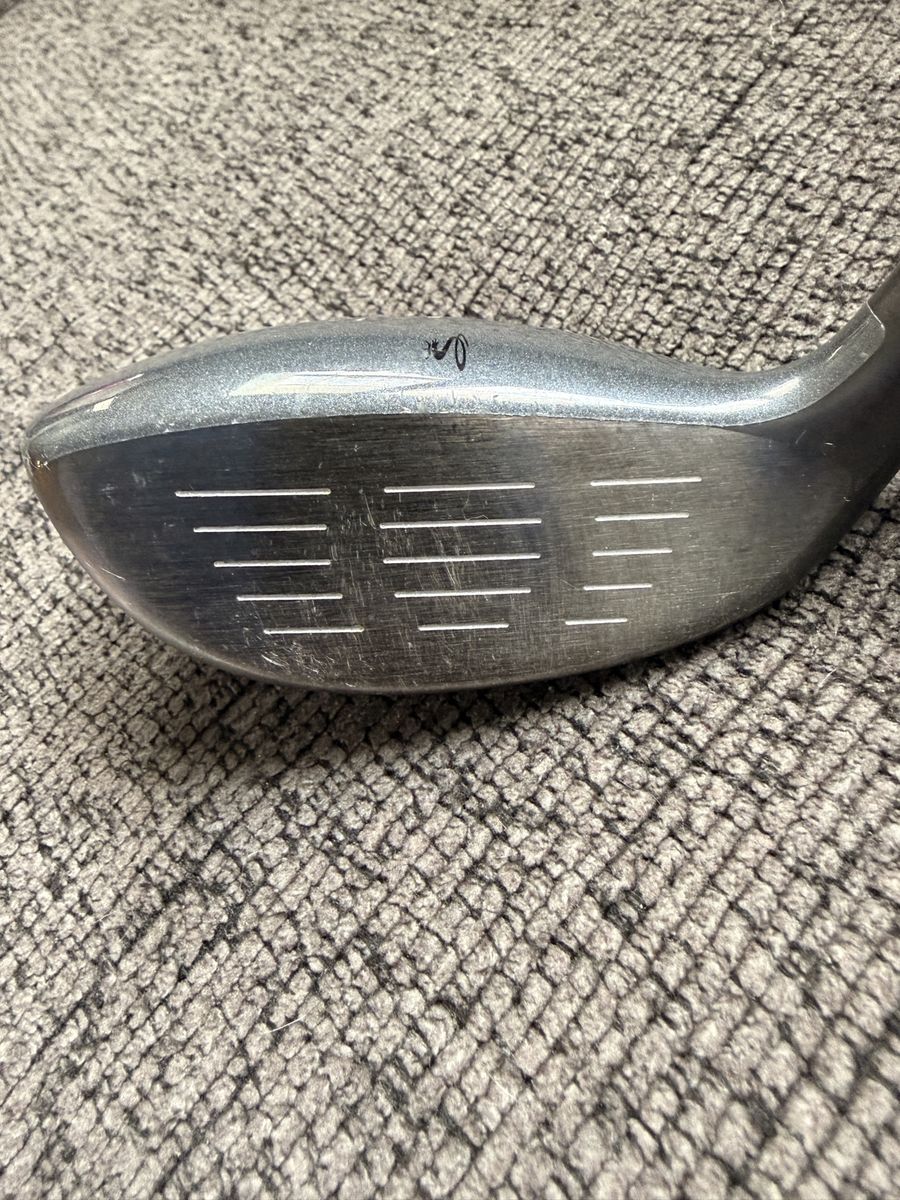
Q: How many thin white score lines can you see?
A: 15